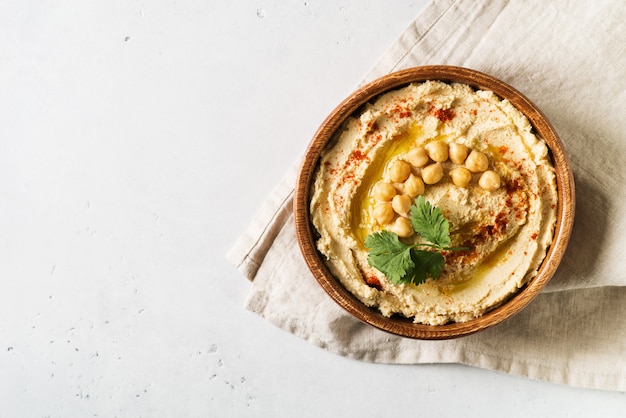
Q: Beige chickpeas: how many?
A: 13